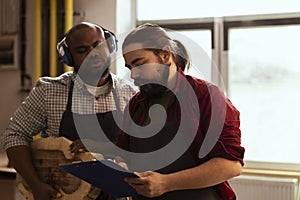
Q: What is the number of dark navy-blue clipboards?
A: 1